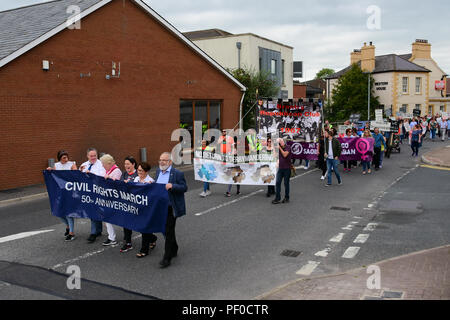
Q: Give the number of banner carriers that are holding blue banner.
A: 6